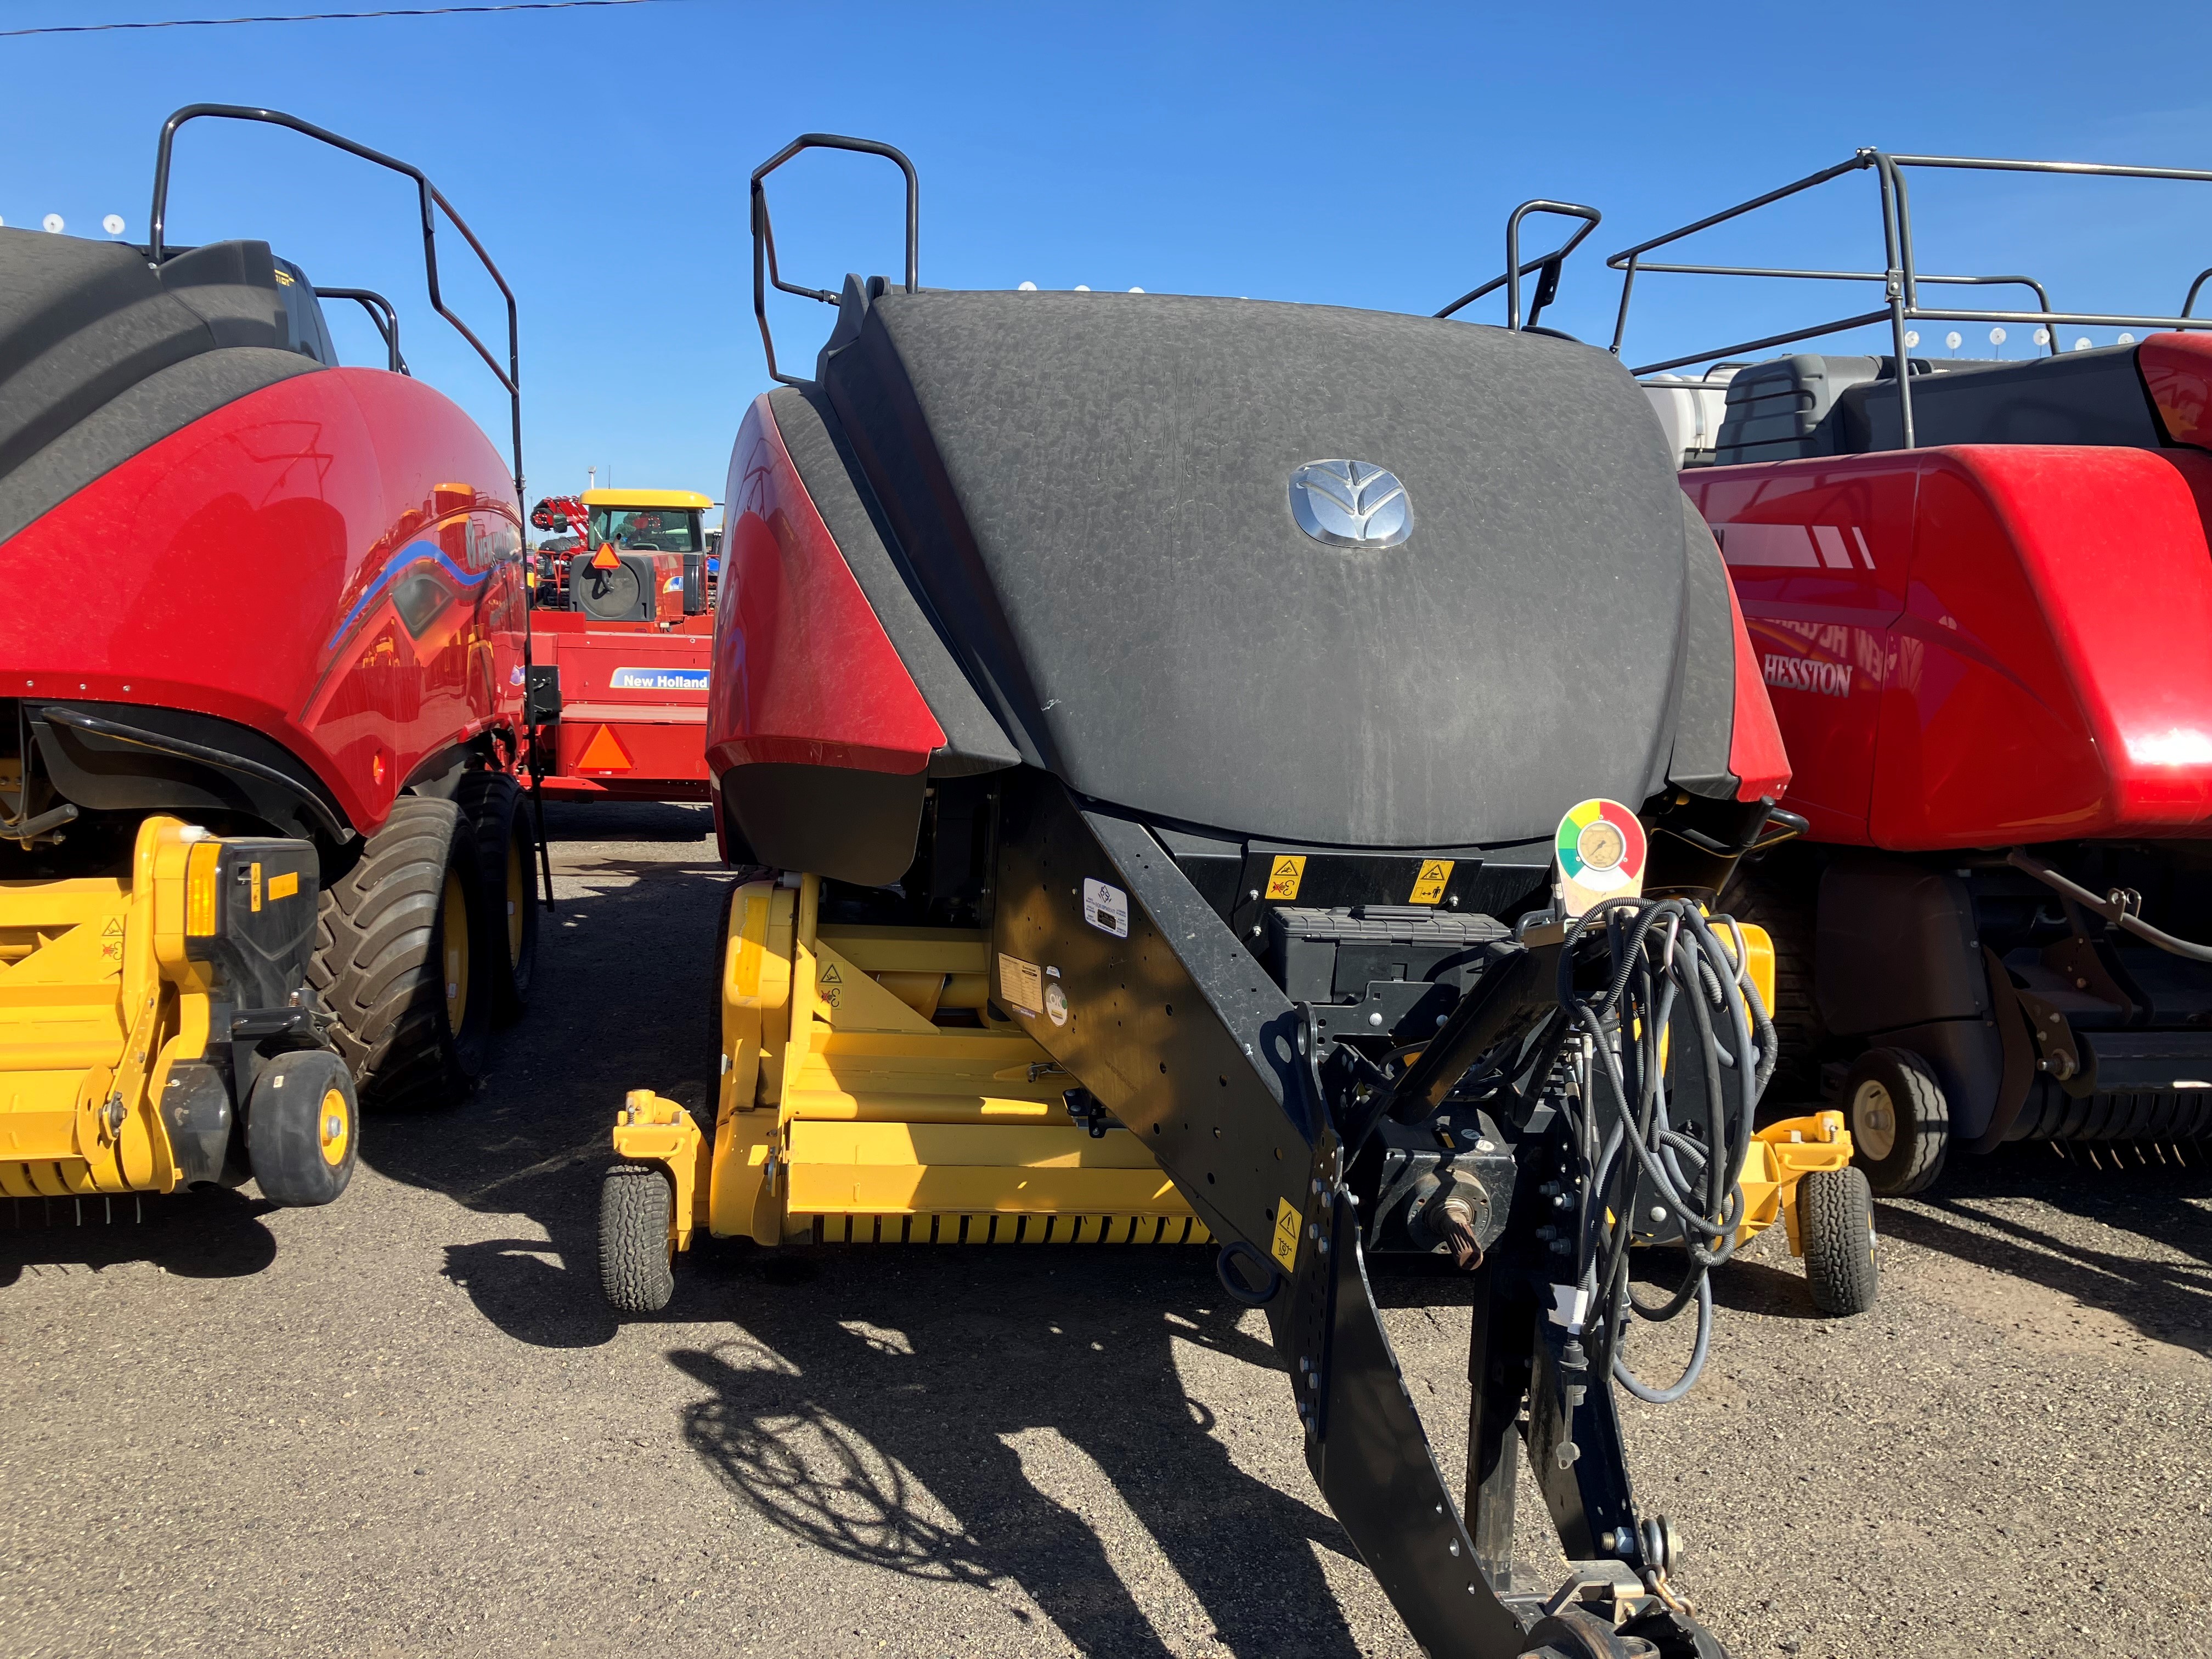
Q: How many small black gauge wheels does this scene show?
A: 4